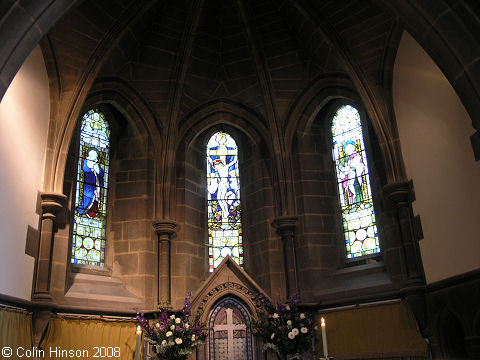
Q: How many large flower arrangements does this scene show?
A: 2